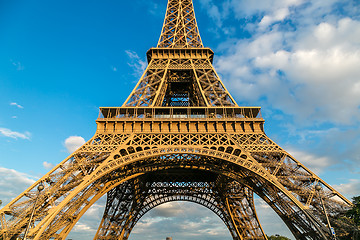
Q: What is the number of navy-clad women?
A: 0